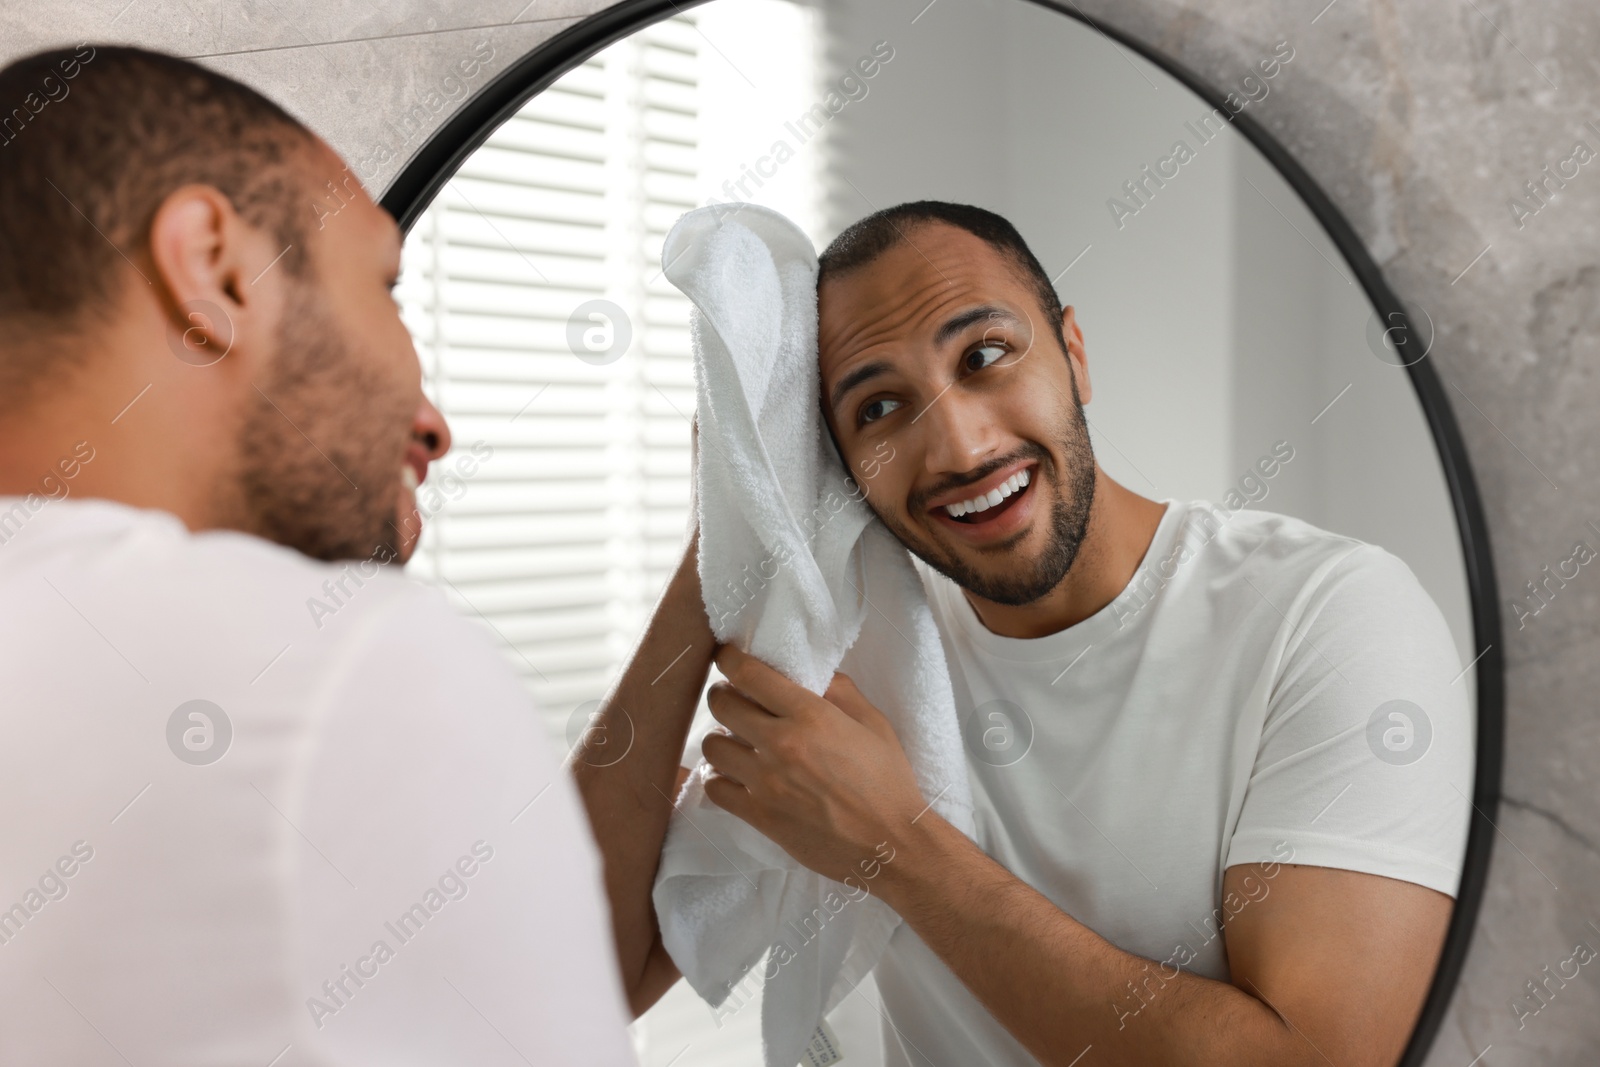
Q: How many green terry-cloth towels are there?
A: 0